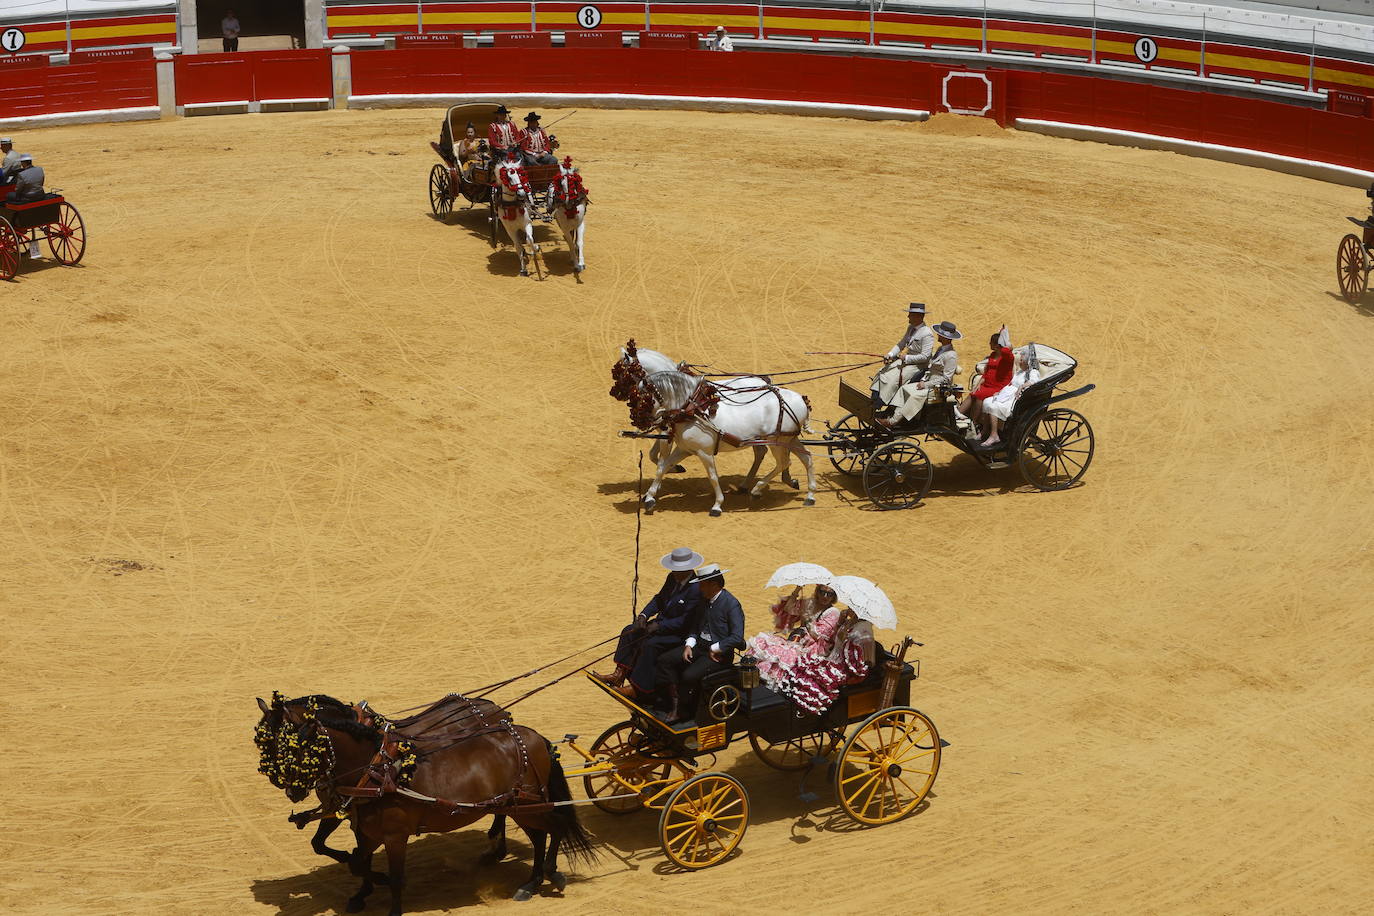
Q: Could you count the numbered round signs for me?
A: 3